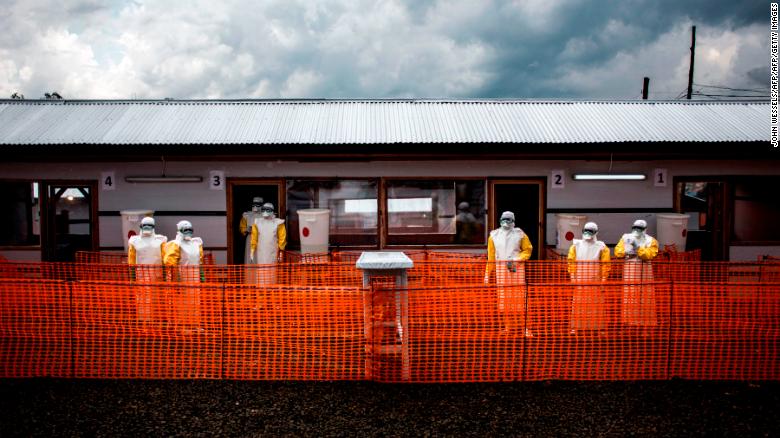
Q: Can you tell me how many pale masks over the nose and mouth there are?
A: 7